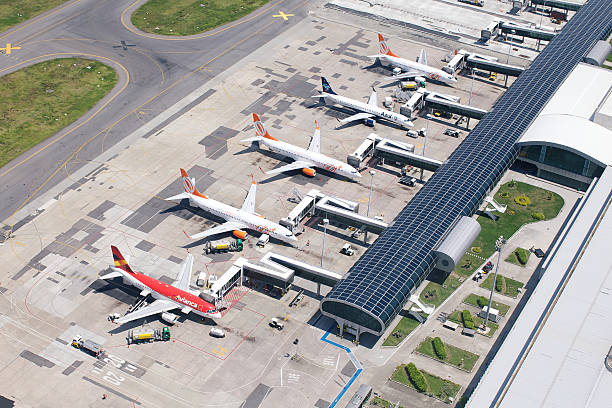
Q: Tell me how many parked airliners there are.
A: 5